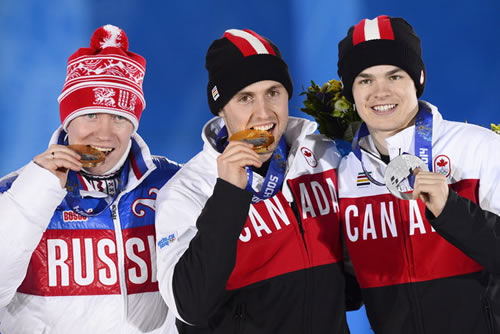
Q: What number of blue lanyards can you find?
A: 3